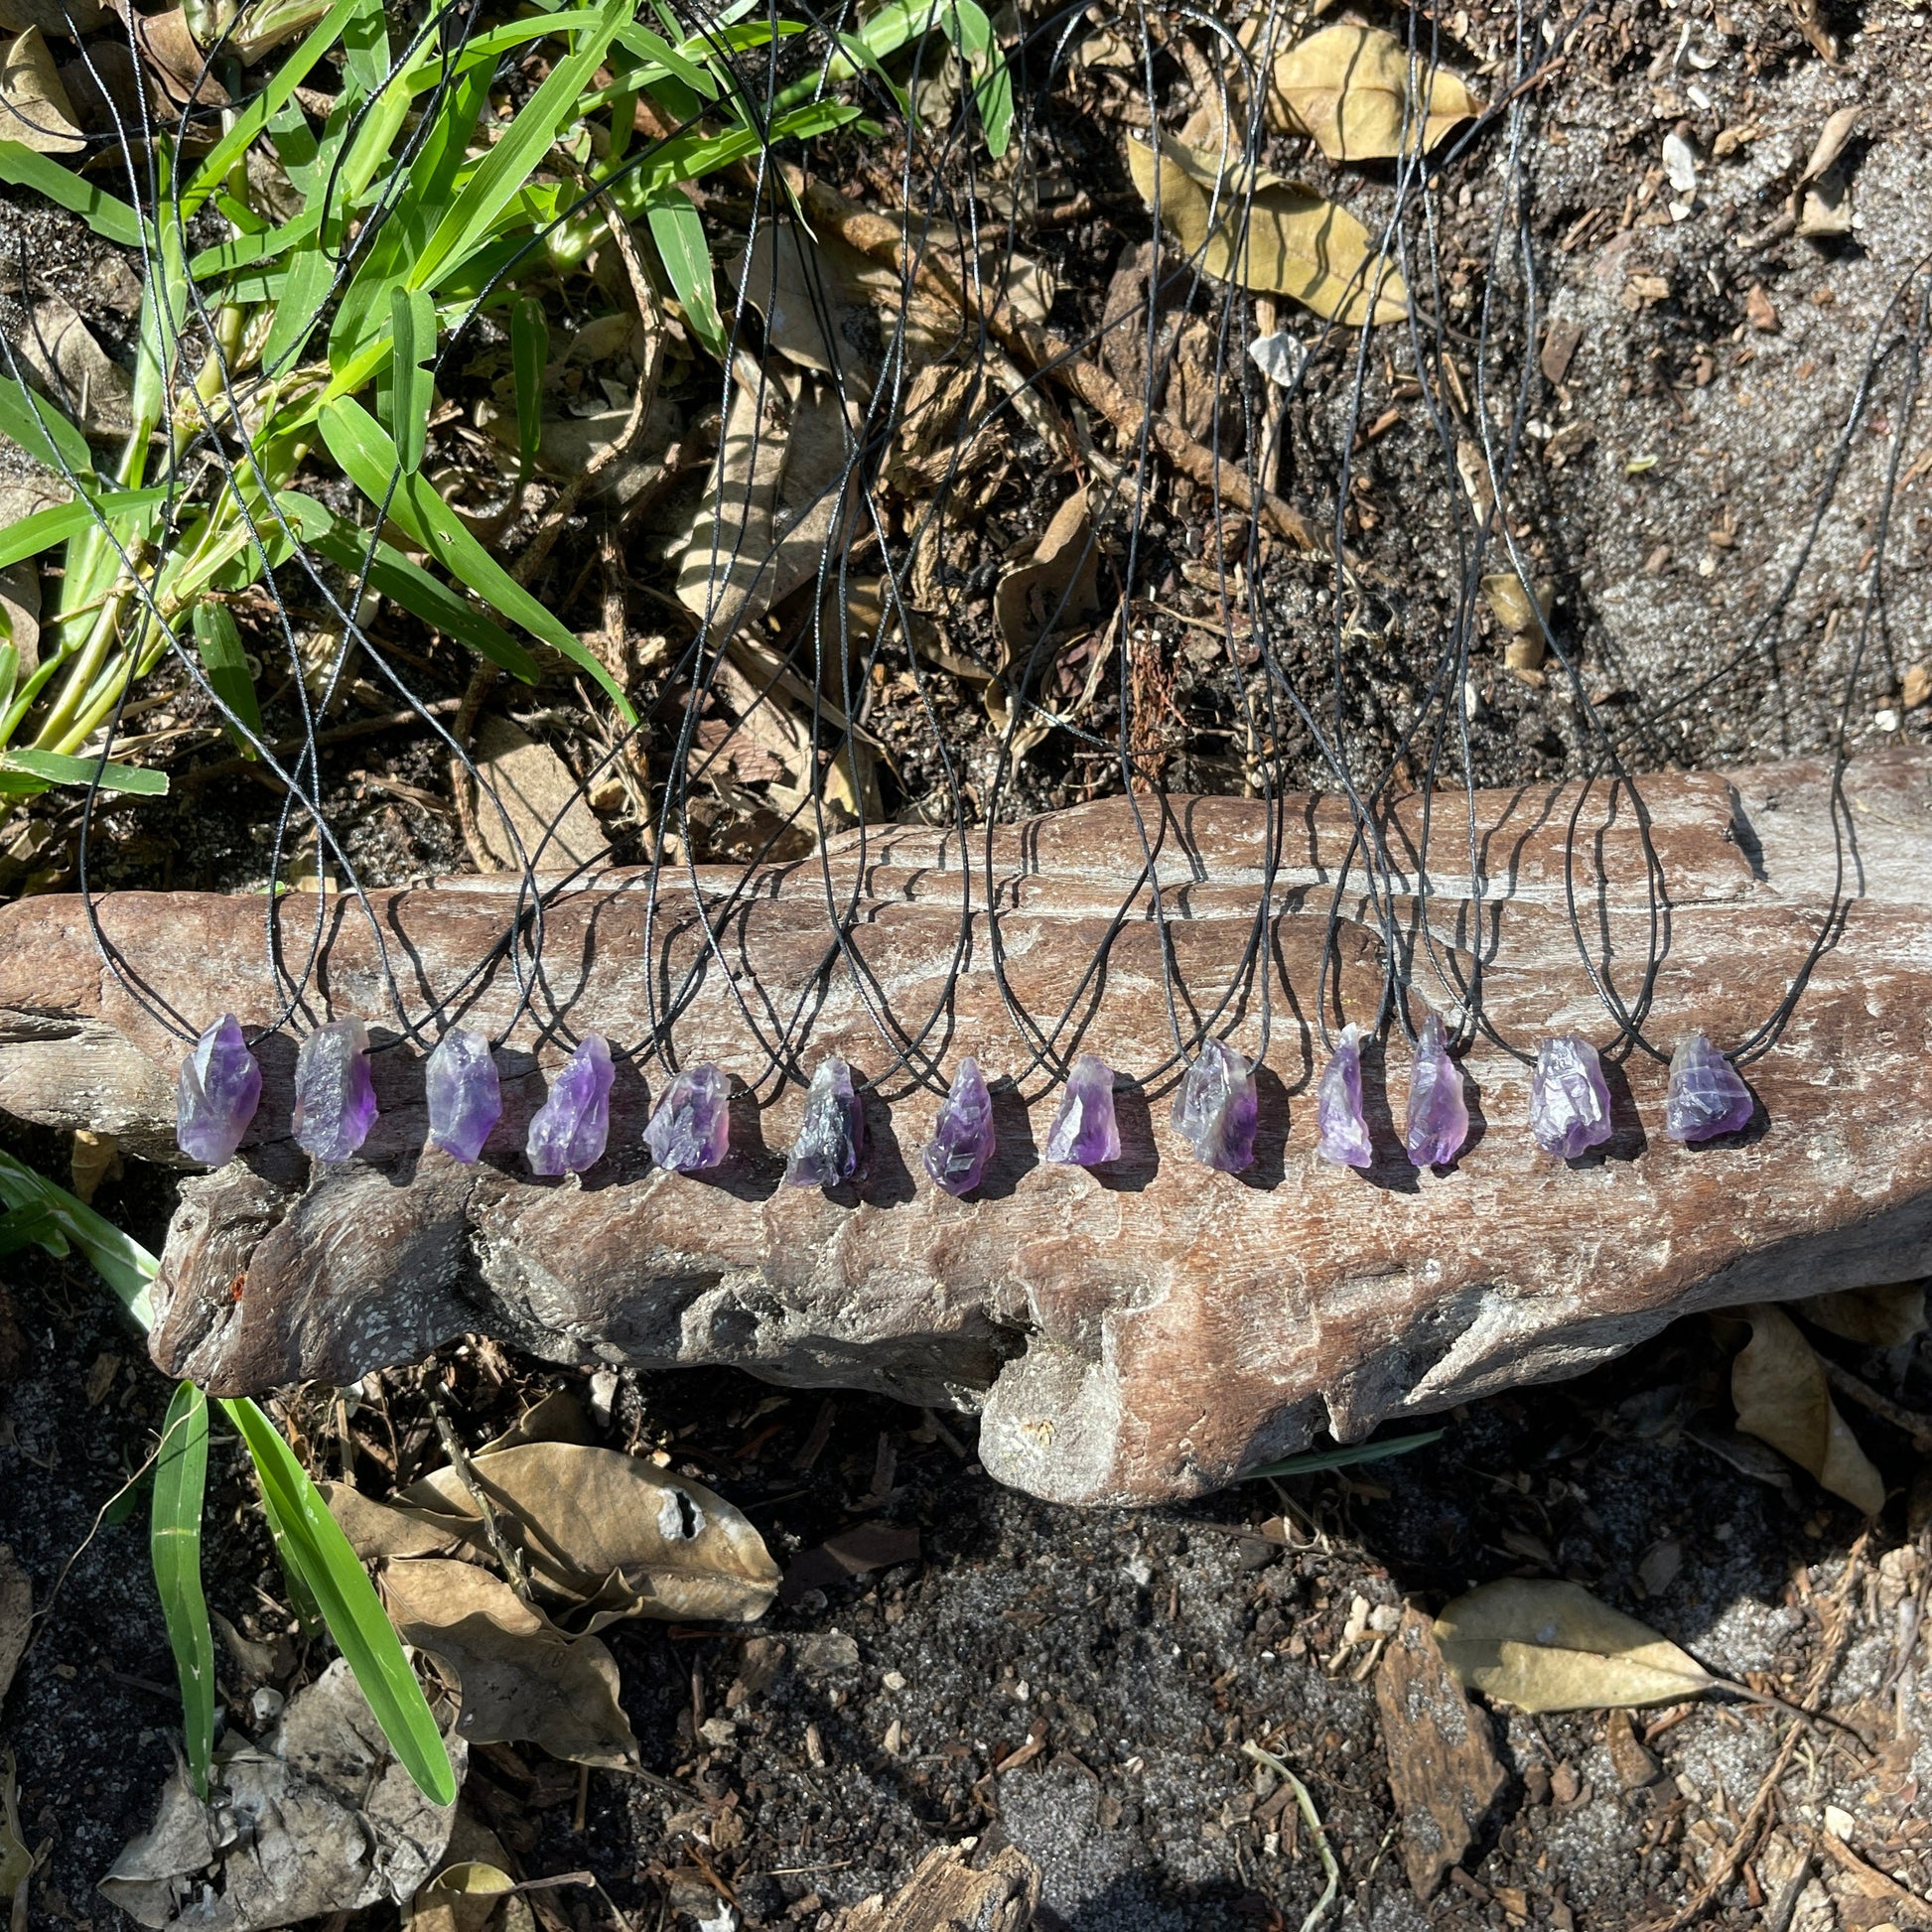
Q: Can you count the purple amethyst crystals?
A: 13